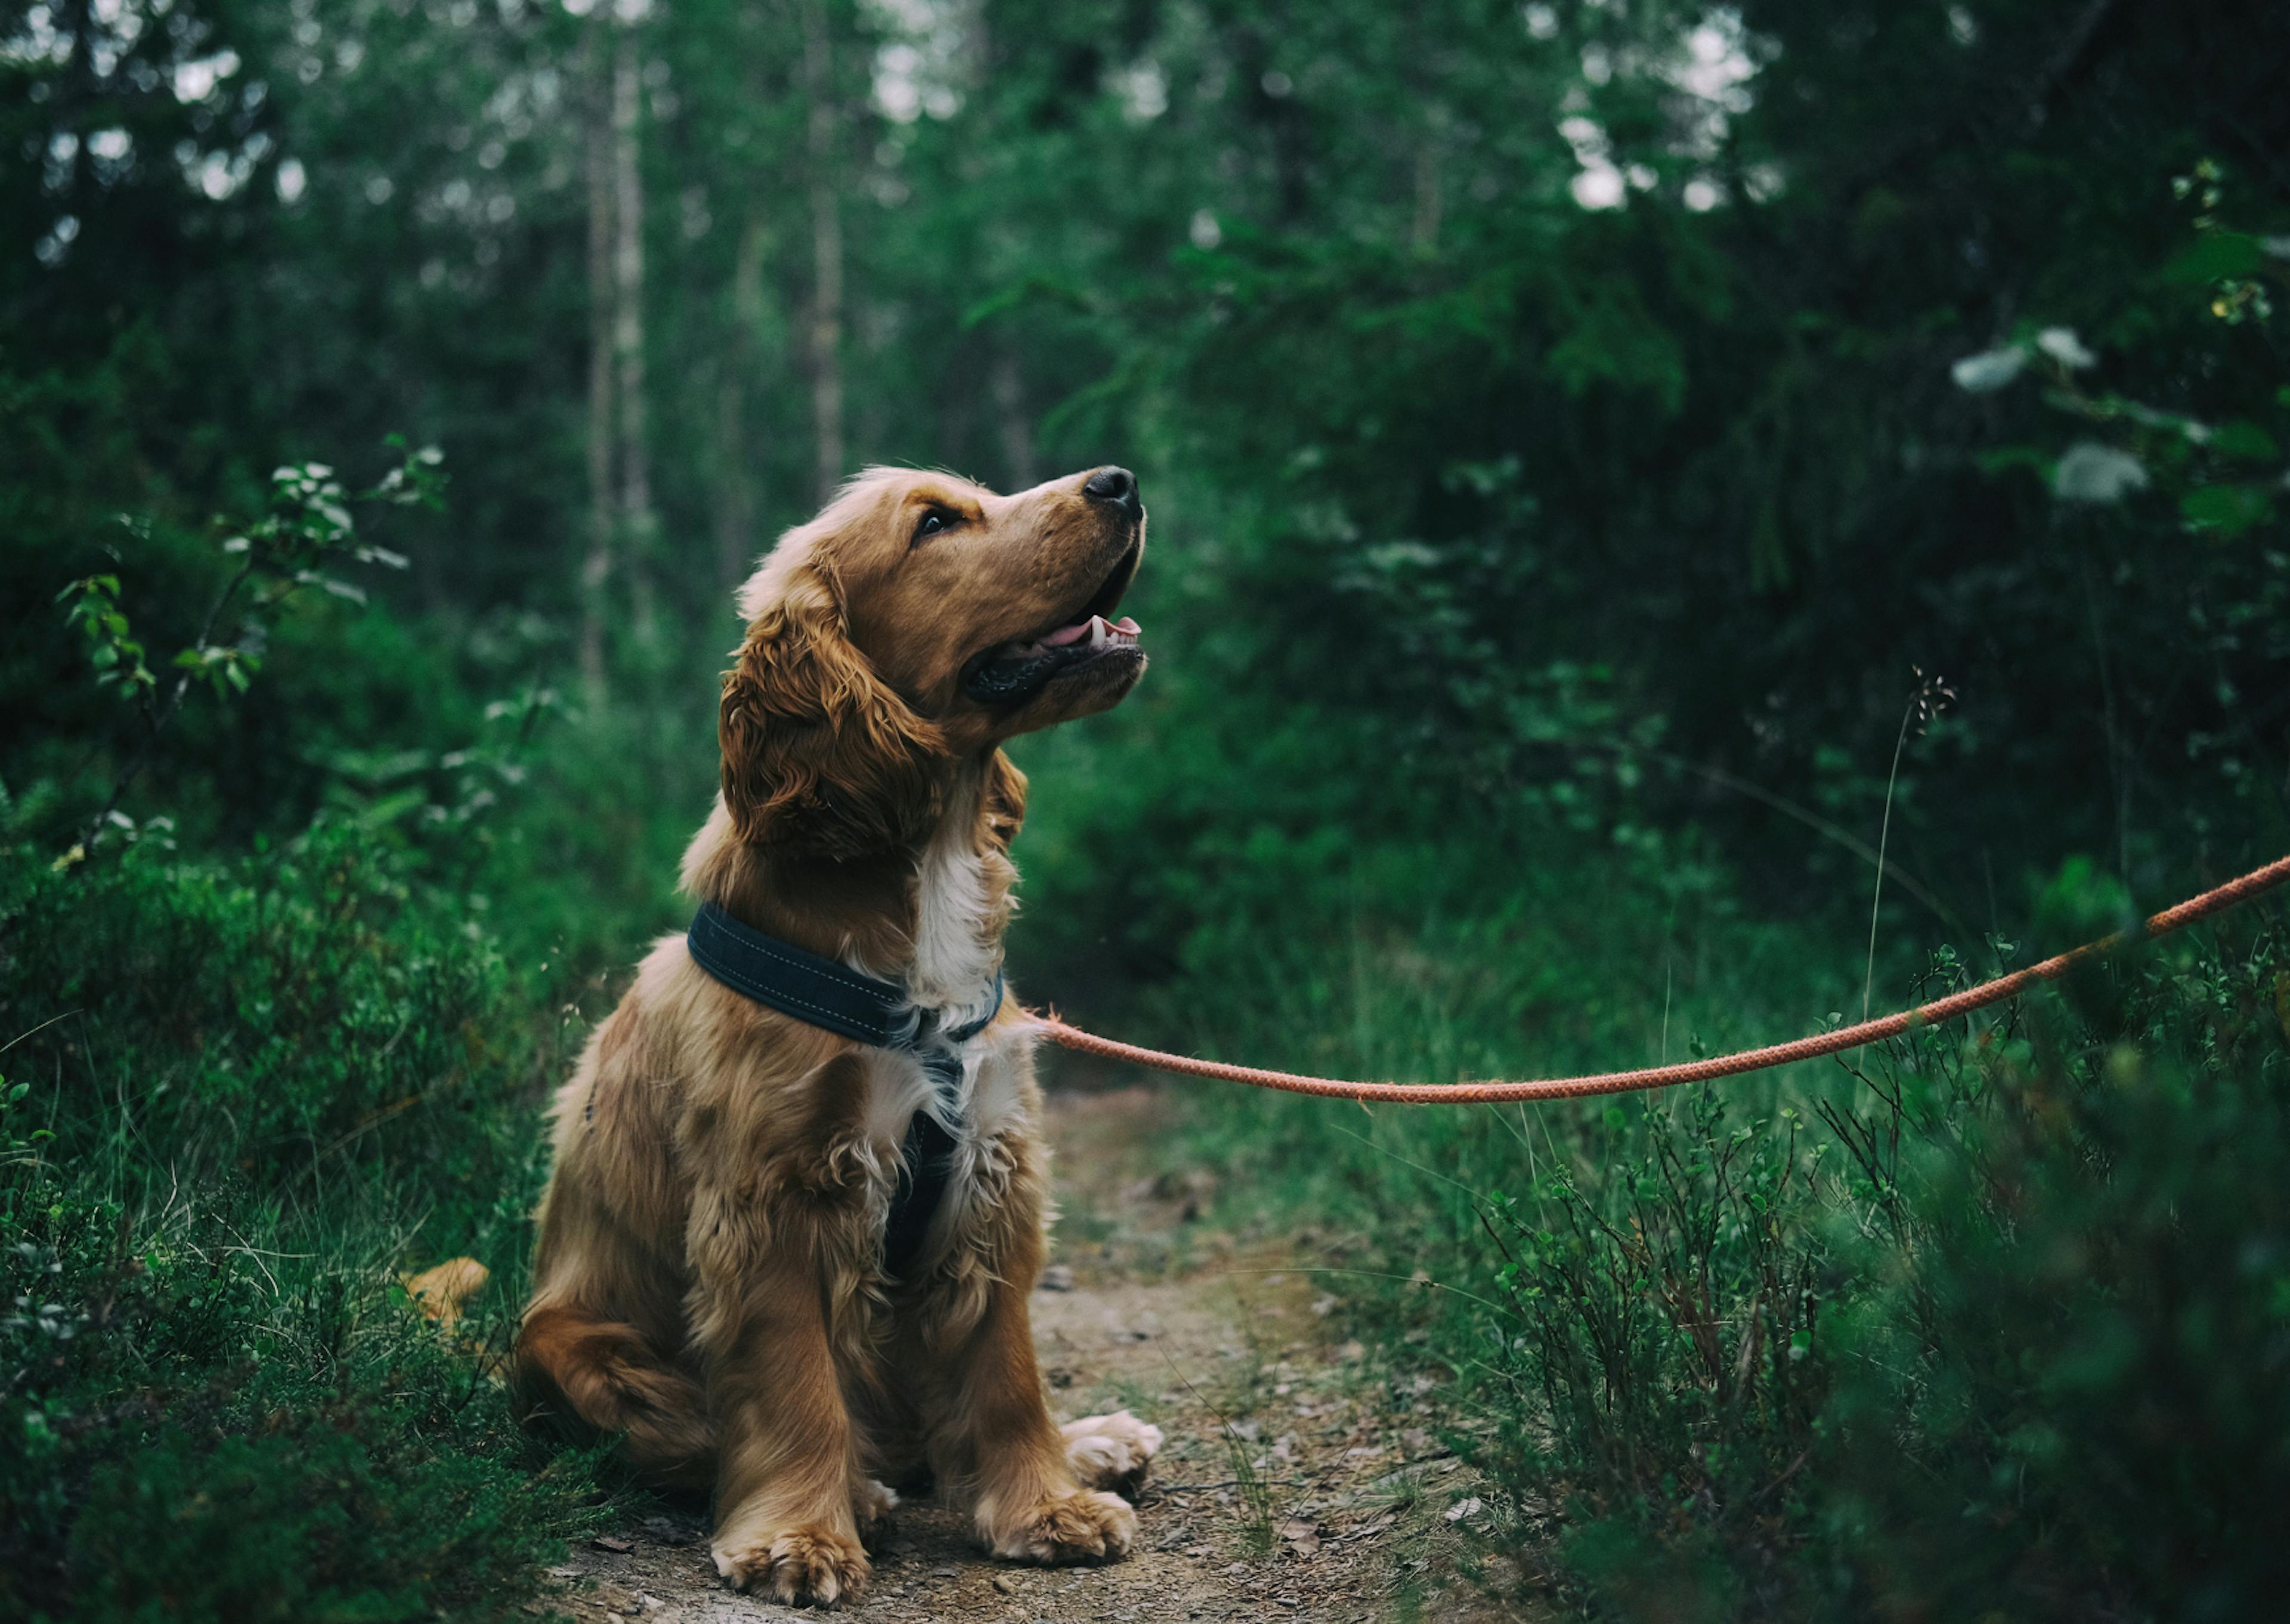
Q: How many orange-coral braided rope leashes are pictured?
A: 1